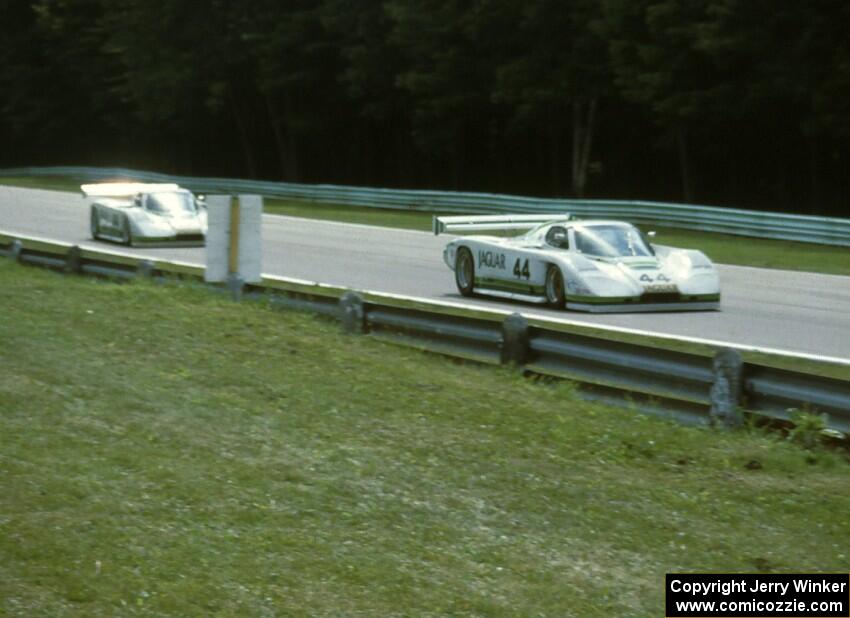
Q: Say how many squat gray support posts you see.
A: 7